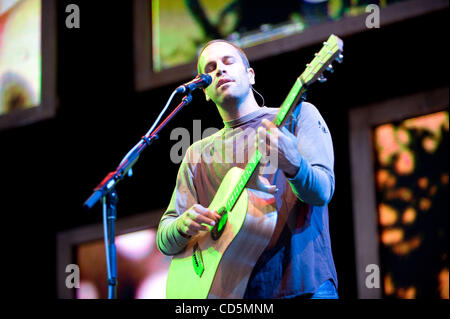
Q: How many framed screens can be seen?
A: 4